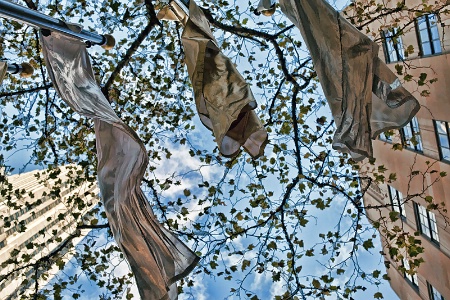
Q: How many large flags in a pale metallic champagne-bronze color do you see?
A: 3